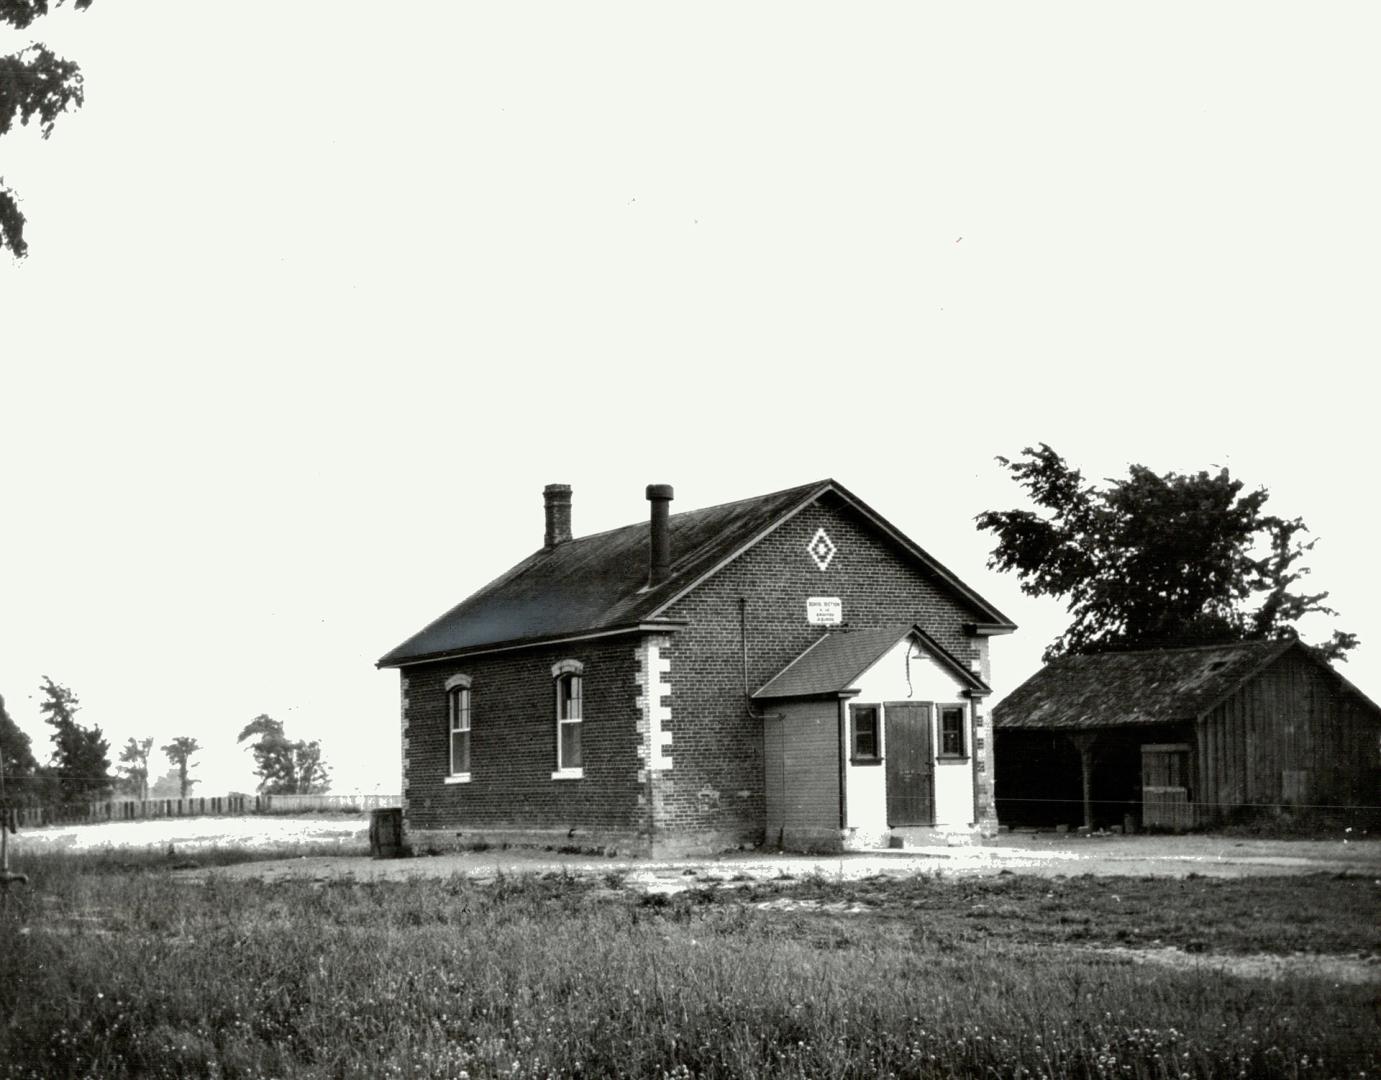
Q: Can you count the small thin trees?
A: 2